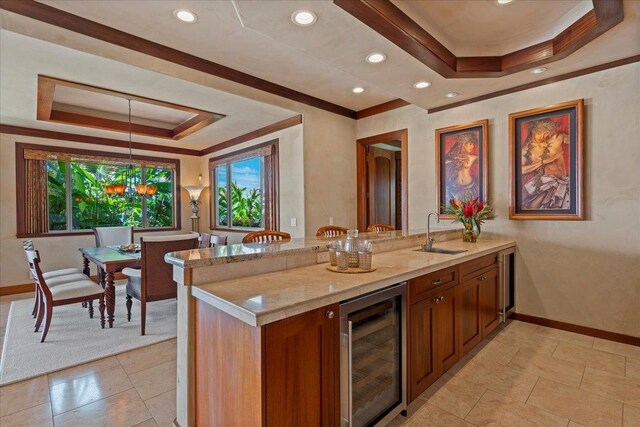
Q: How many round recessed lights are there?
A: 8